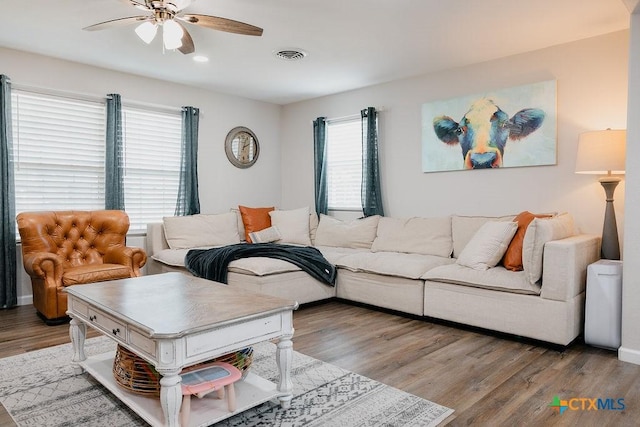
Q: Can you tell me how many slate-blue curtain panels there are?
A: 5